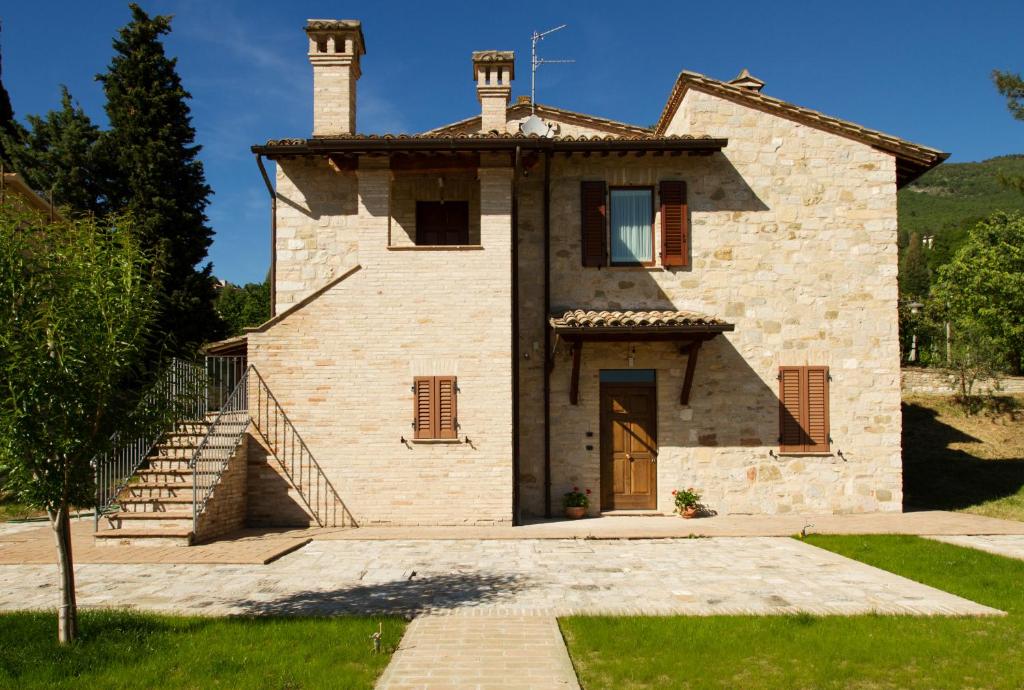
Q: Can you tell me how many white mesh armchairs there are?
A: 0